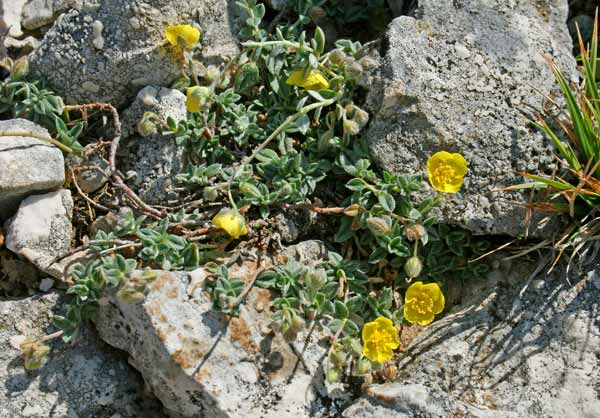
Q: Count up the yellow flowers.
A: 7